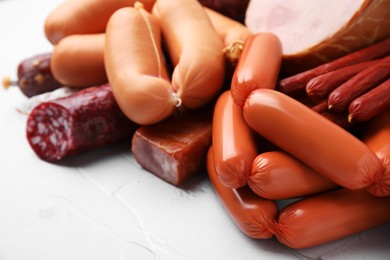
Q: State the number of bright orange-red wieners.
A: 7